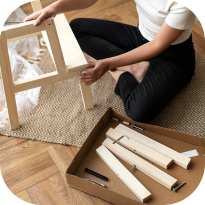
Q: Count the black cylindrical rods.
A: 1